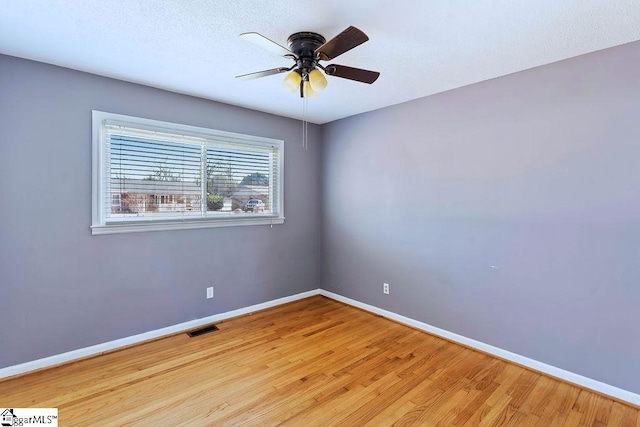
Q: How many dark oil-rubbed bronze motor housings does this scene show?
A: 1